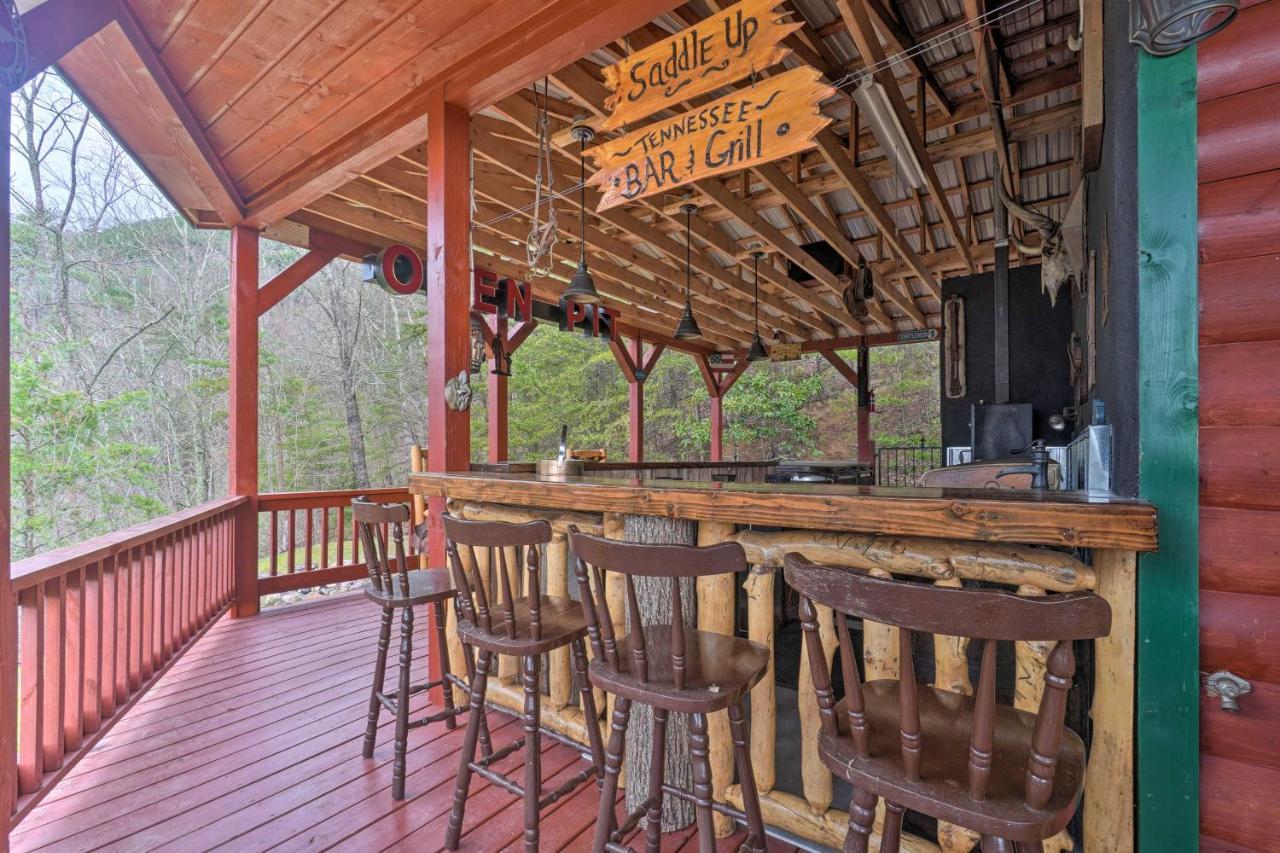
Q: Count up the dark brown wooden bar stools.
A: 4